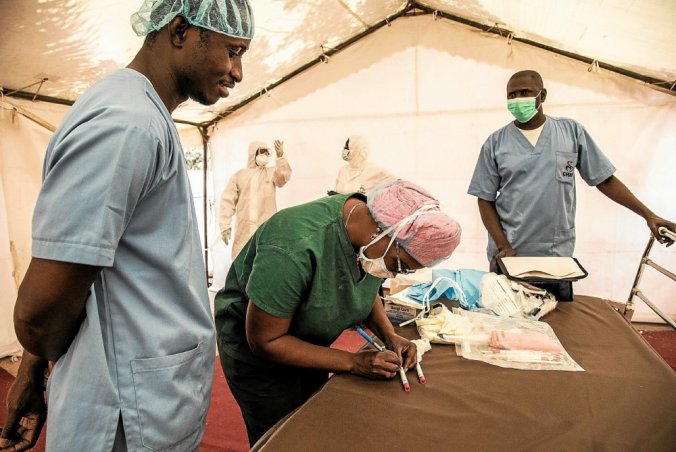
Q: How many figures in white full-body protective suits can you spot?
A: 2